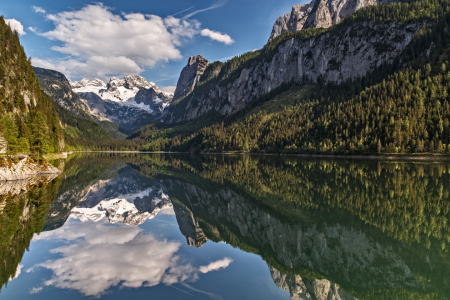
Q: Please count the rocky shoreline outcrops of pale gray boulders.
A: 1